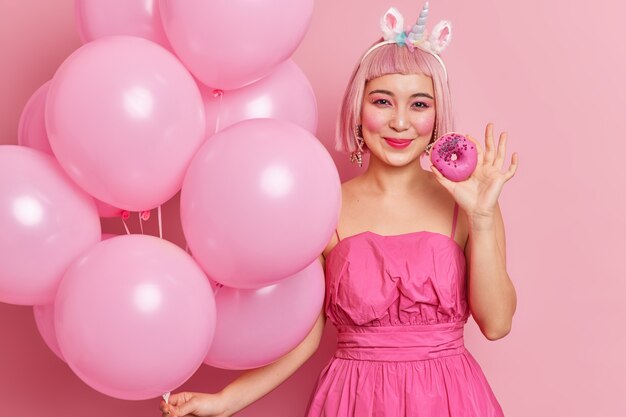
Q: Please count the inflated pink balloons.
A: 10